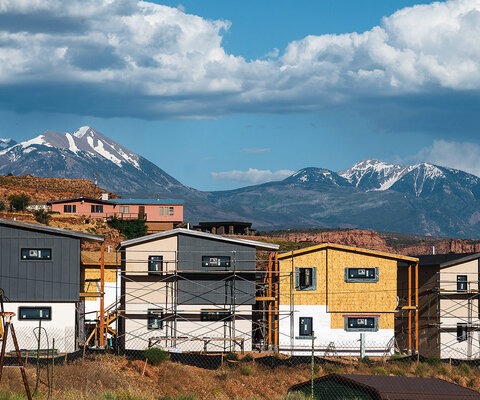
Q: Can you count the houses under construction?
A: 4